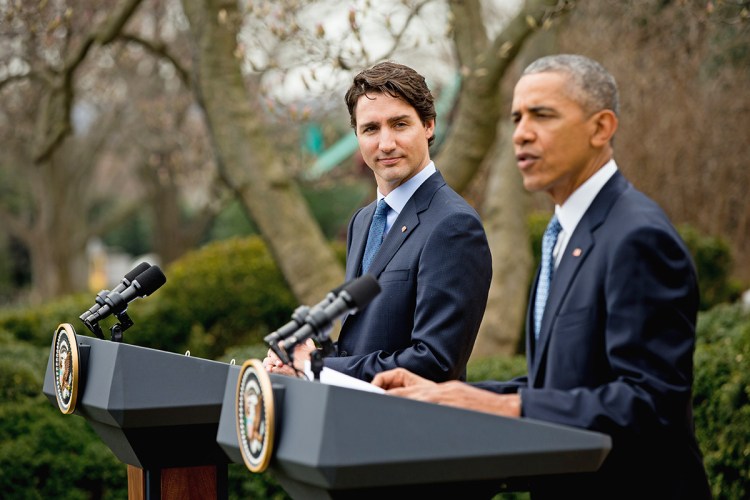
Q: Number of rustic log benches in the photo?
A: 0